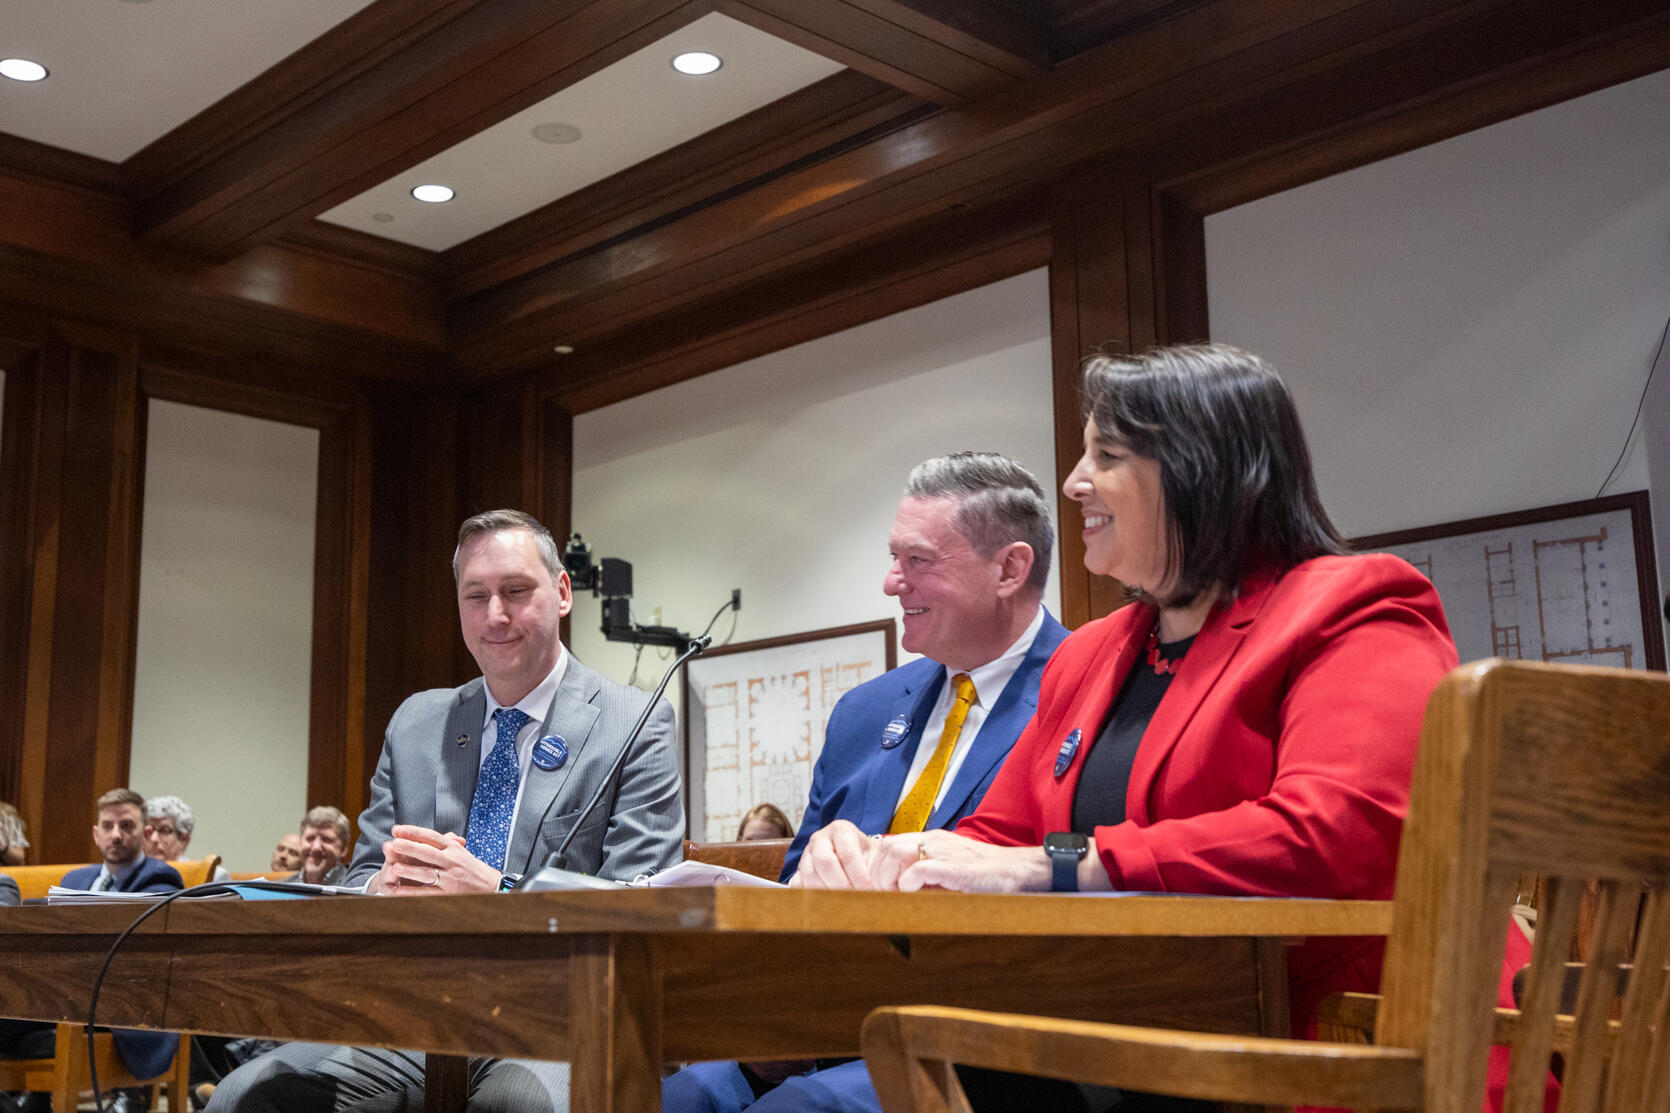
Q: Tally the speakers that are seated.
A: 3